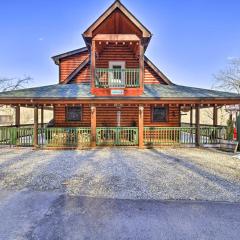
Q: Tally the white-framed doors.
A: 1